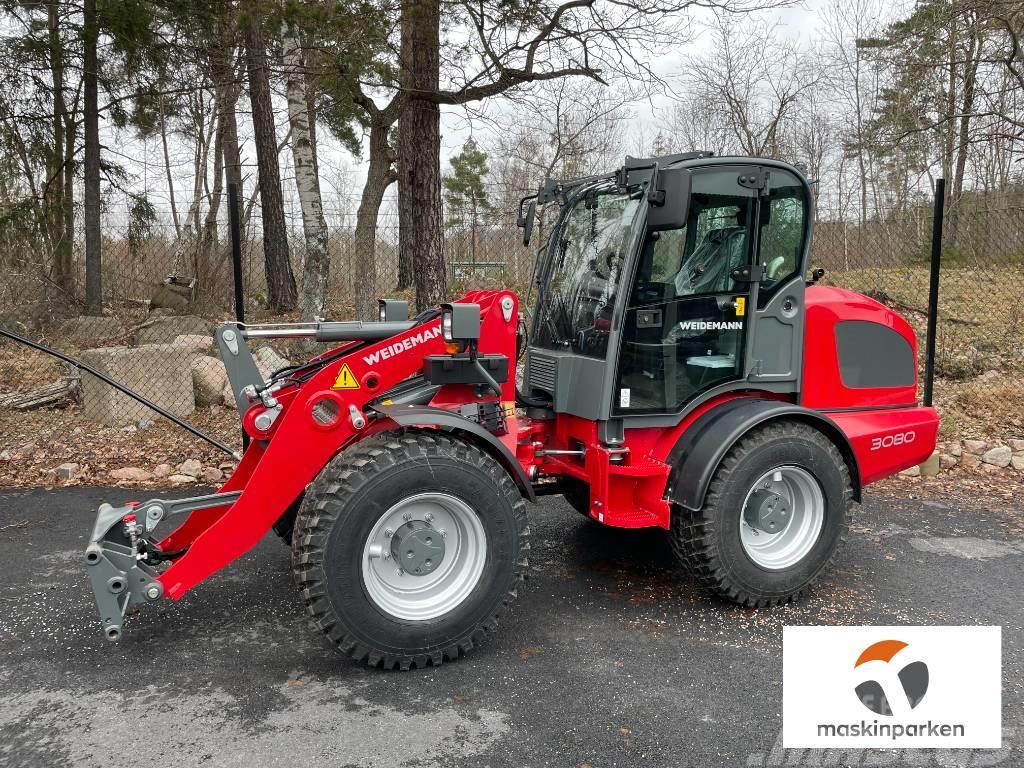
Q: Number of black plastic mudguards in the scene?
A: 2